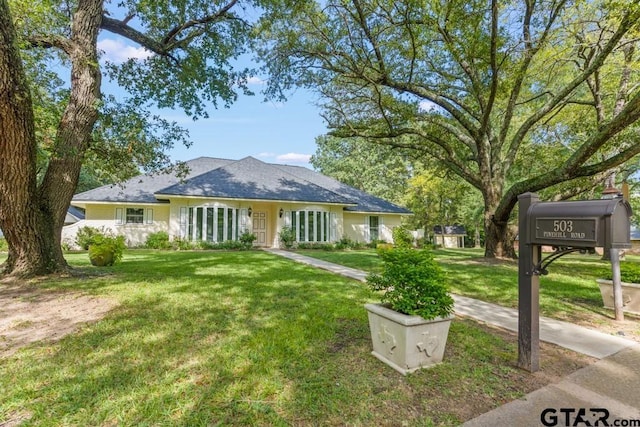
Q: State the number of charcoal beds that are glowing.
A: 0